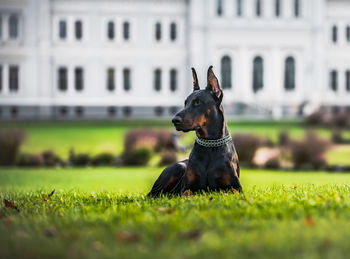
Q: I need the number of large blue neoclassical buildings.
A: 0